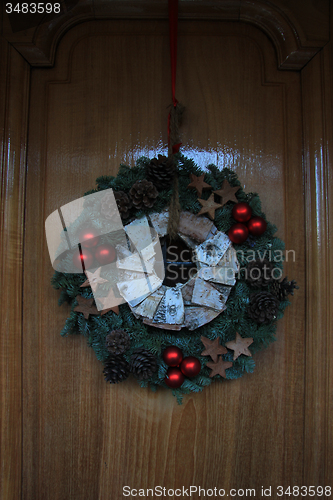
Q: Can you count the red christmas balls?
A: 9